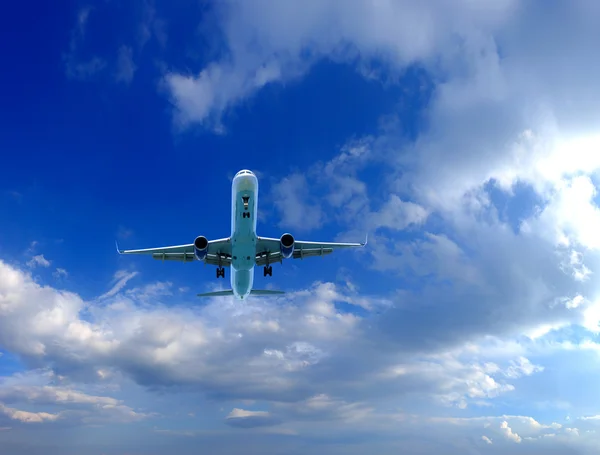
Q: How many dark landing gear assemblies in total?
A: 3